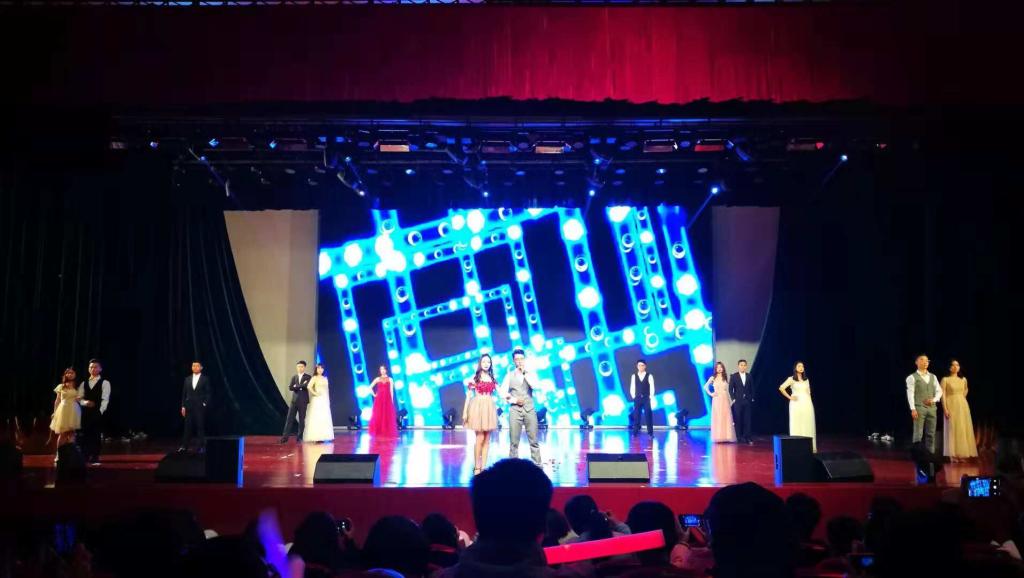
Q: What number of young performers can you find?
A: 14